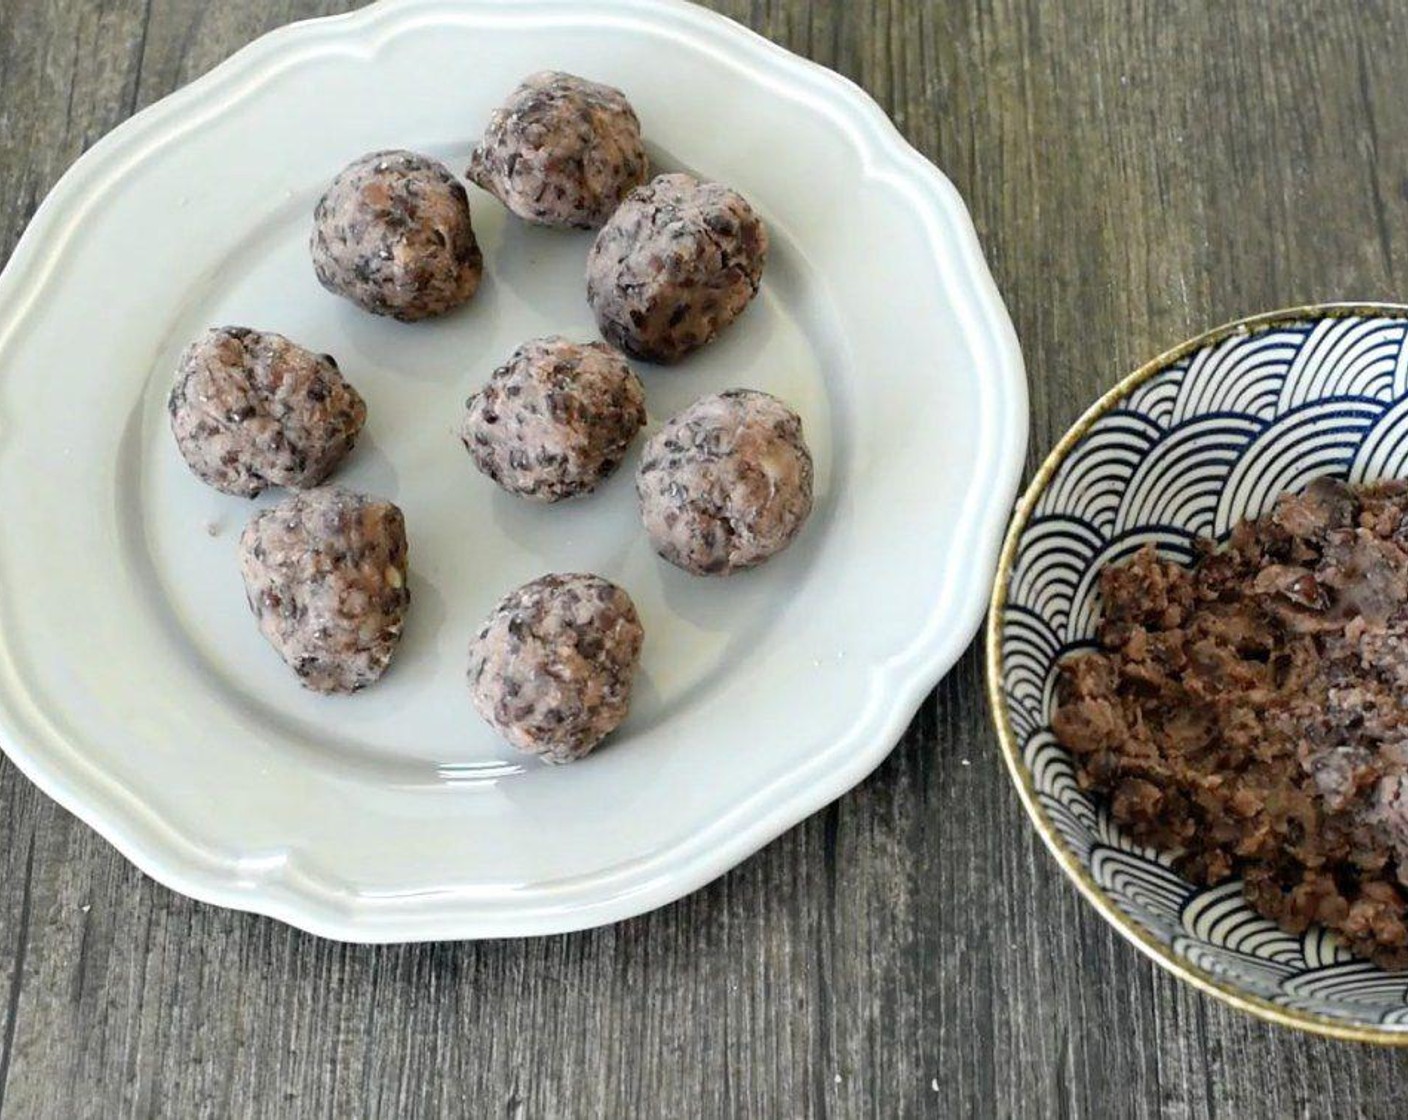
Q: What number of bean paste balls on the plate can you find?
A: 8